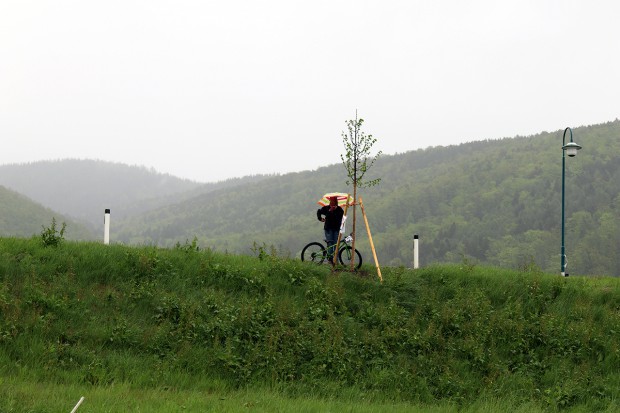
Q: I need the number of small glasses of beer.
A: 0